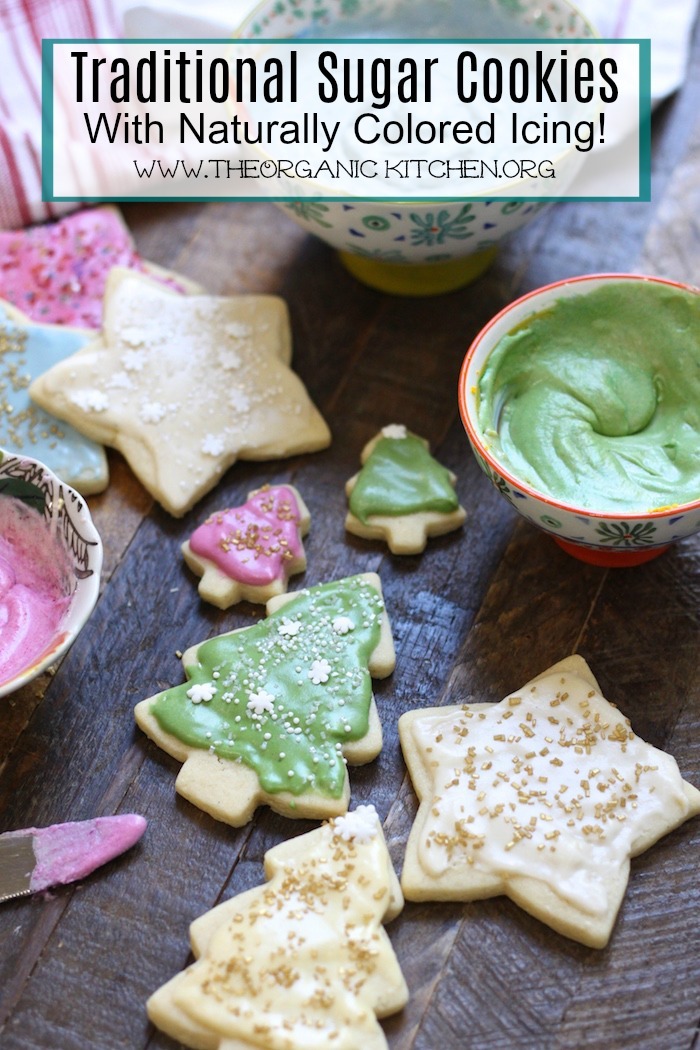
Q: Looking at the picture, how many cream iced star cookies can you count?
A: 2